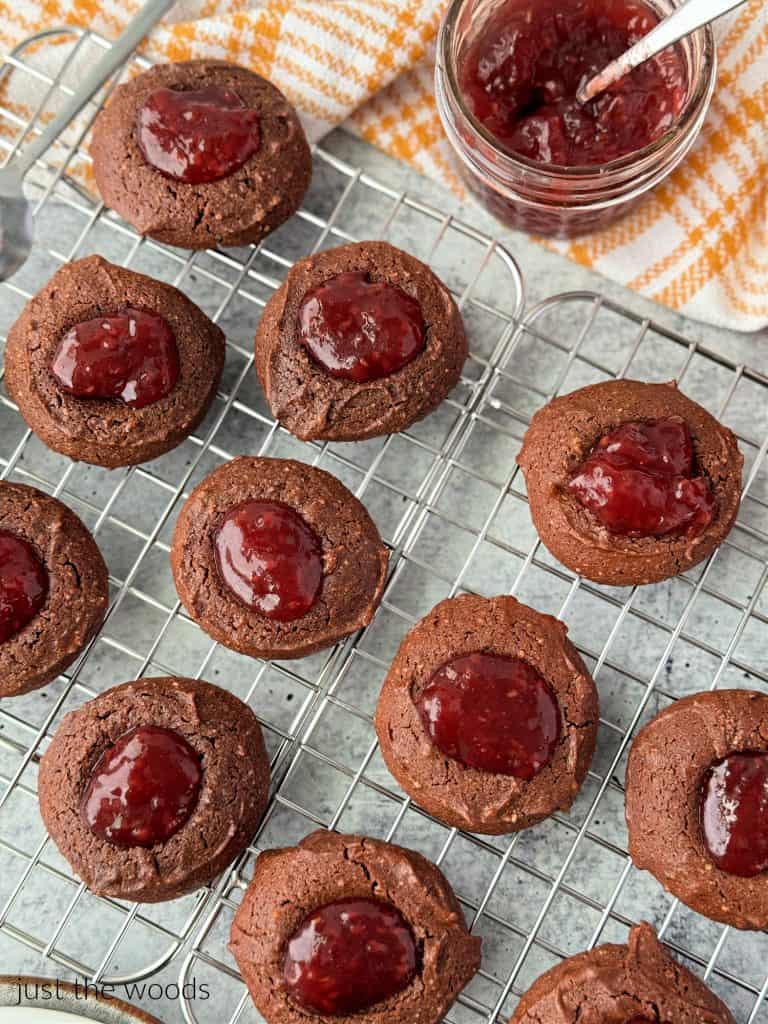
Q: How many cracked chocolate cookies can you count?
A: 11